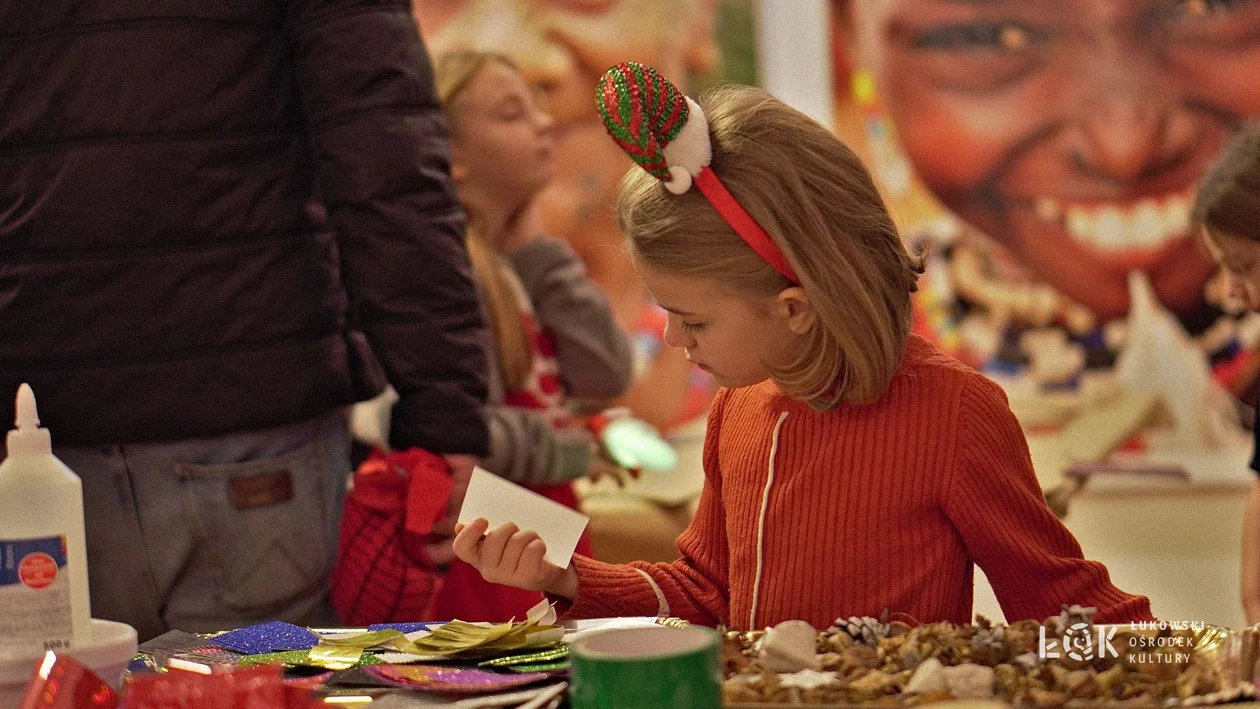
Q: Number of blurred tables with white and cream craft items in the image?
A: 1